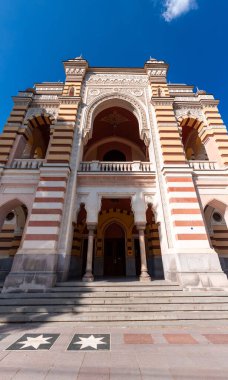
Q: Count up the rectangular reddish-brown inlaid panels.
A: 3